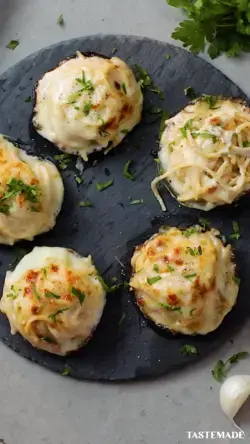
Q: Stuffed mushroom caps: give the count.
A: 5